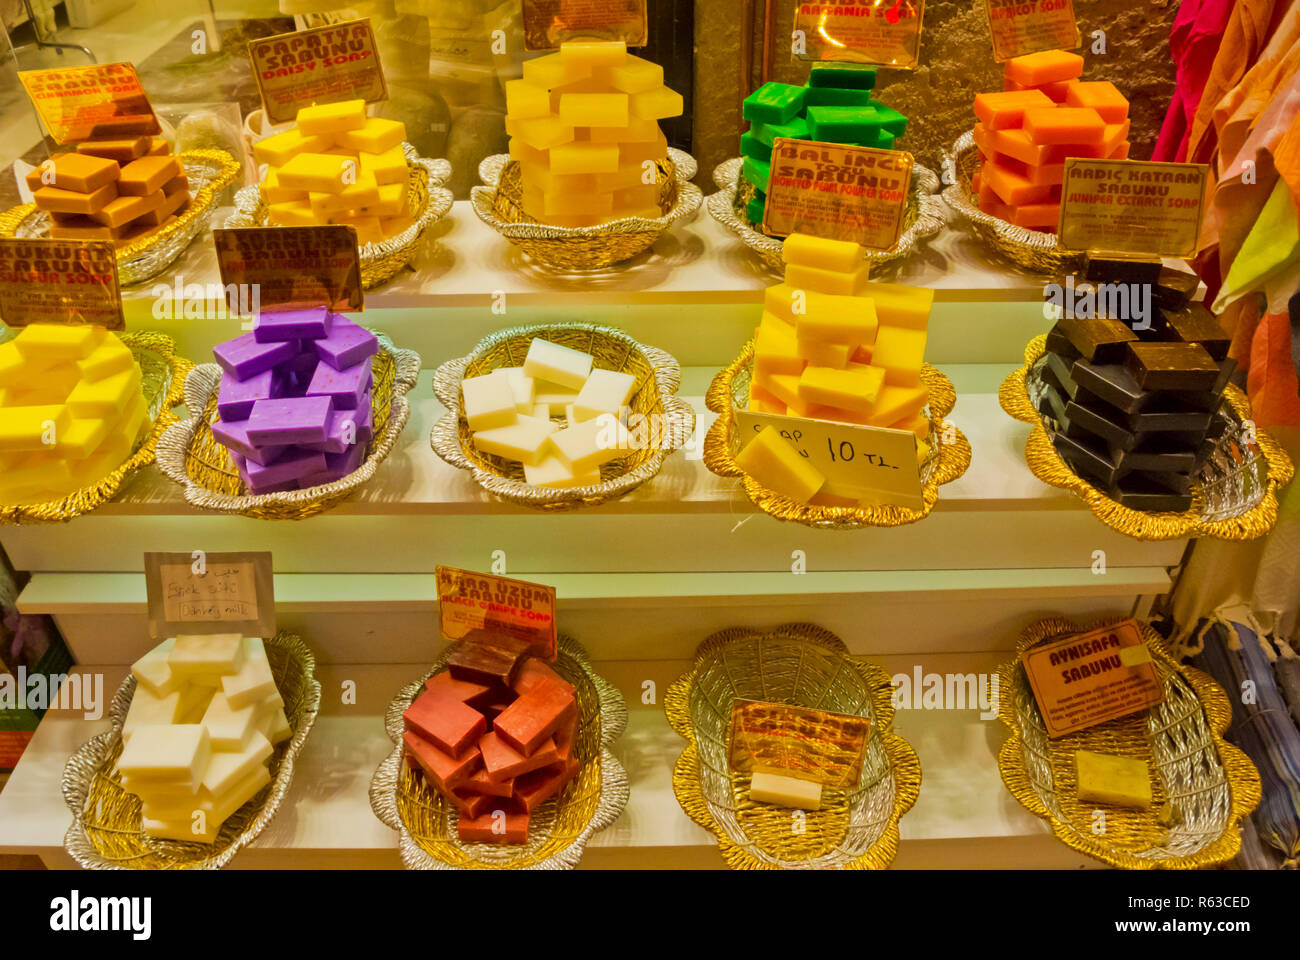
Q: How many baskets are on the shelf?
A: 14